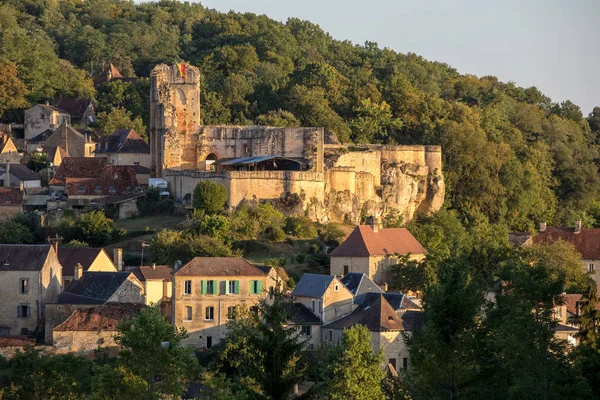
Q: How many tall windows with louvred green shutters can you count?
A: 3